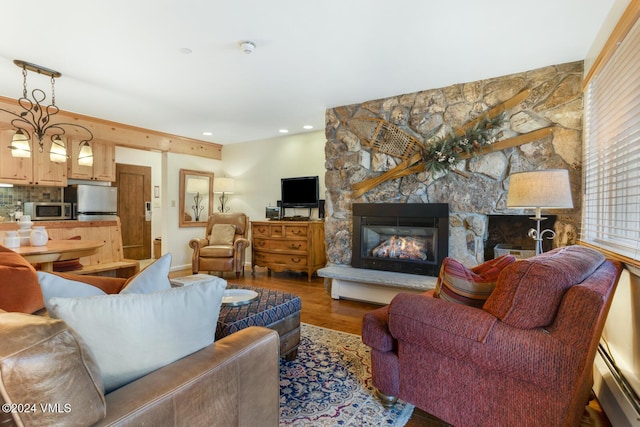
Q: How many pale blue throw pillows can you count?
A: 2